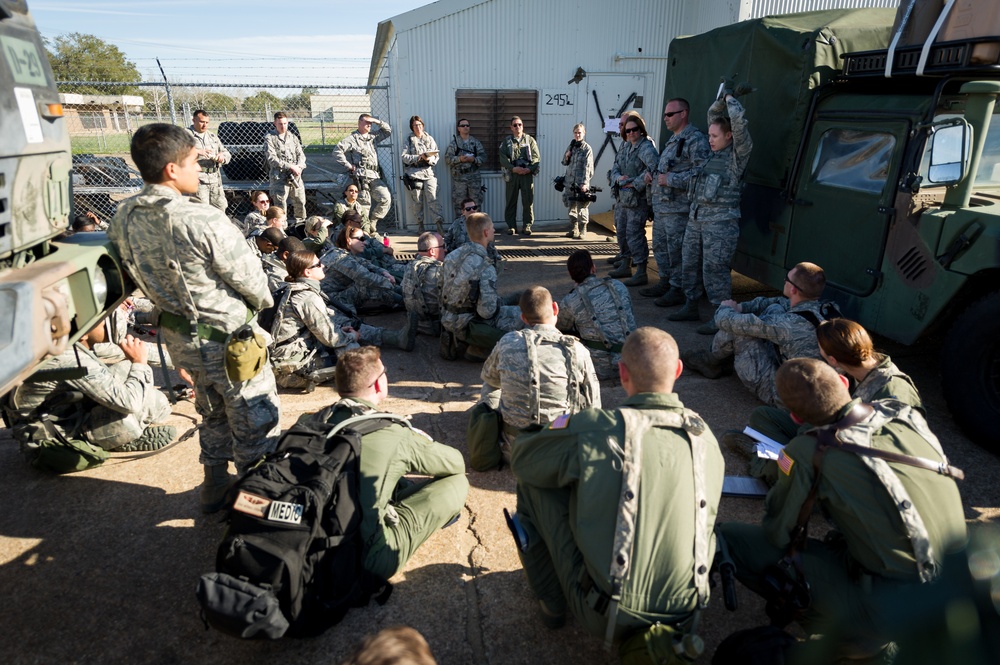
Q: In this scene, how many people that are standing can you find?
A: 12